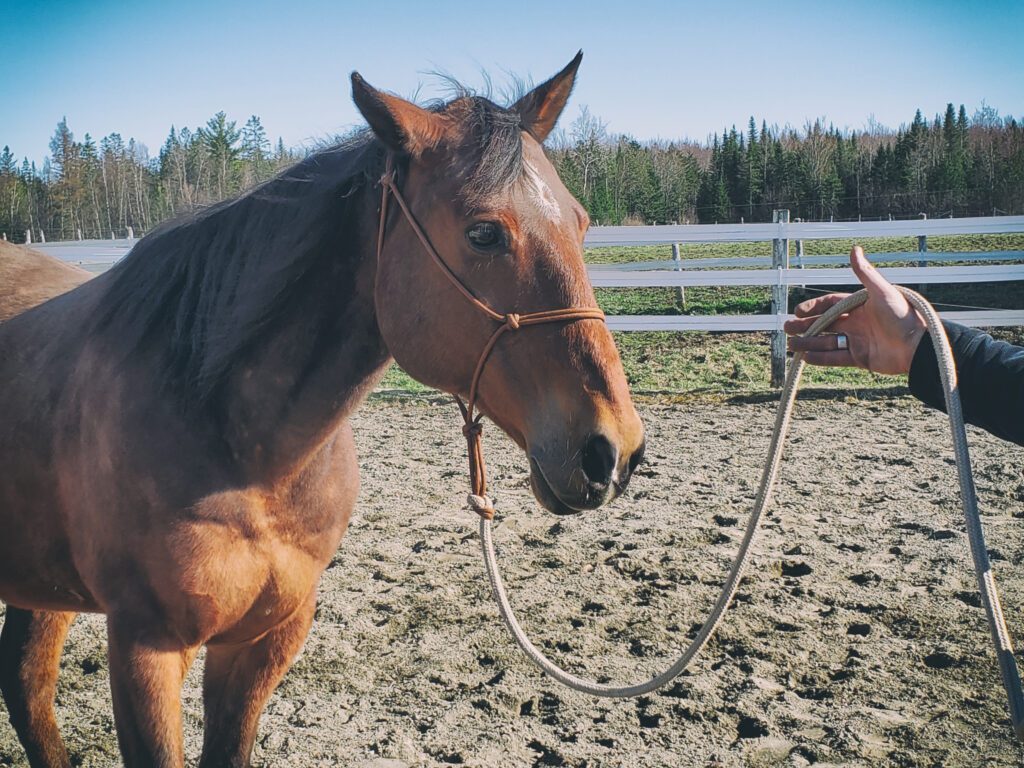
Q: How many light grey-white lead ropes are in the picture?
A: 1